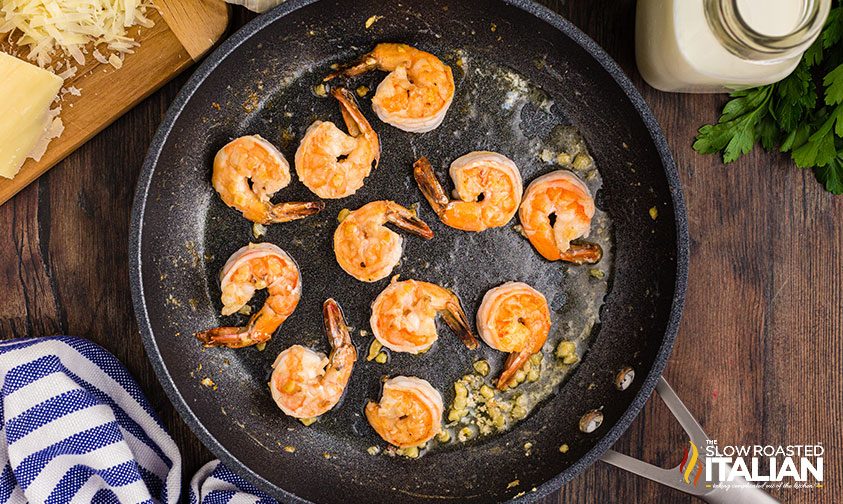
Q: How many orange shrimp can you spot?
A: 11